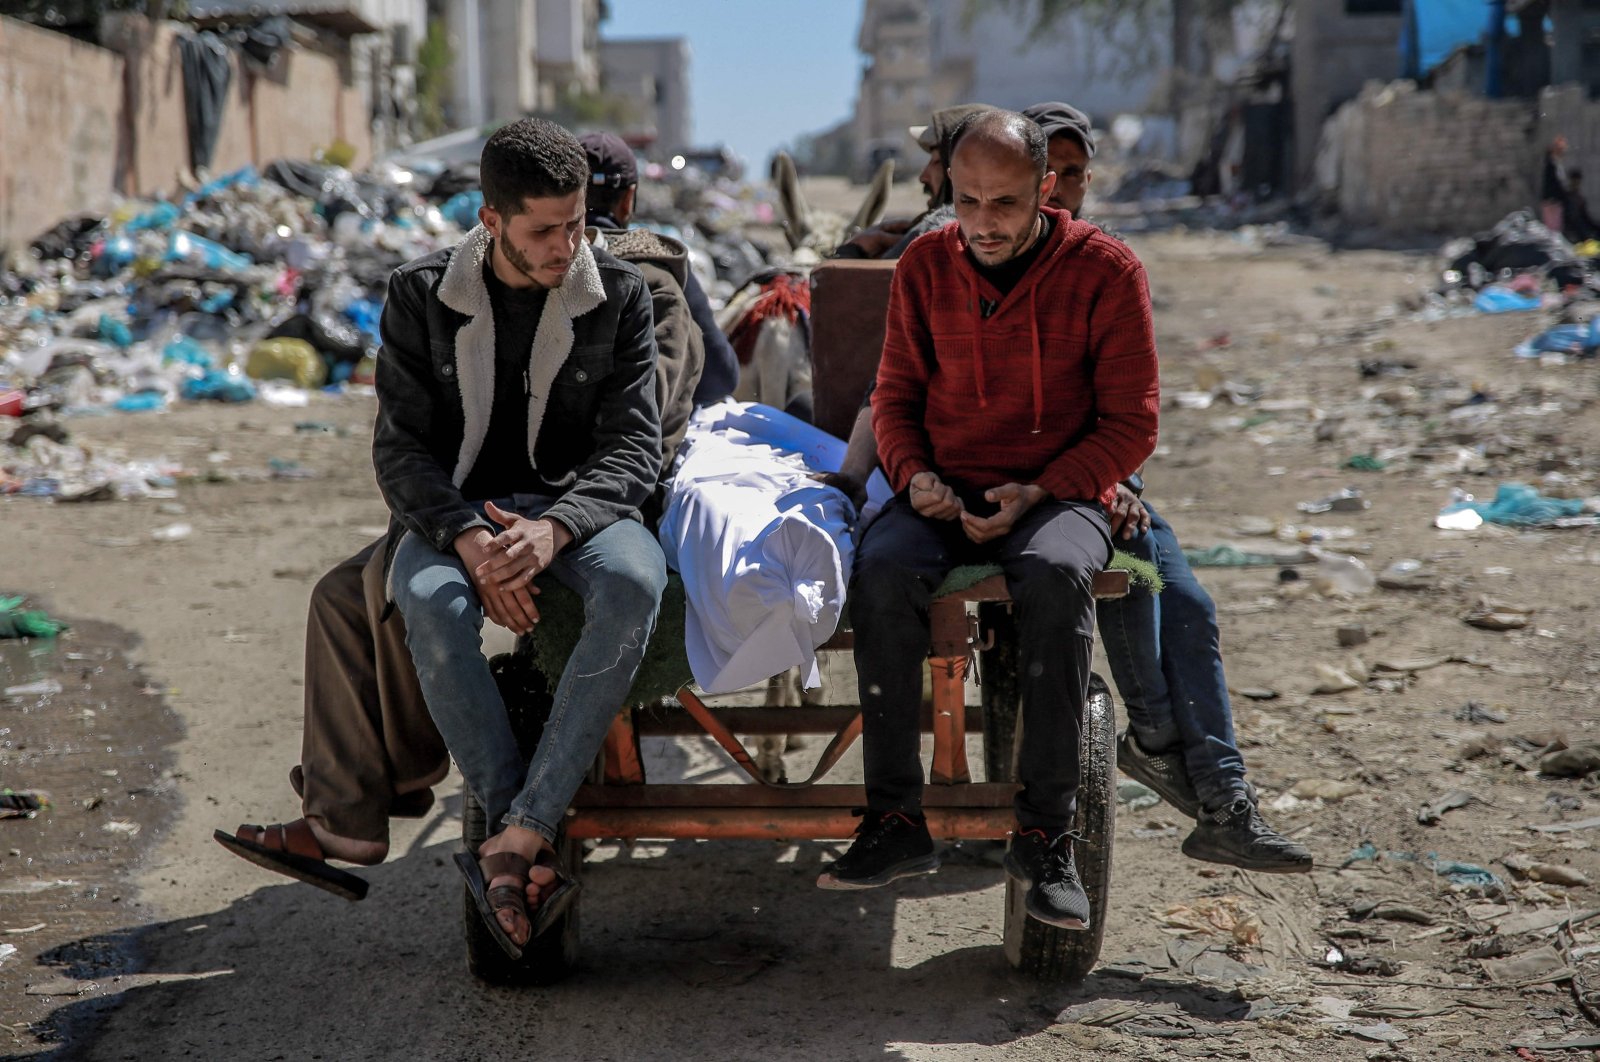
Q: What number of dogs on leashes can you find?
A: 0